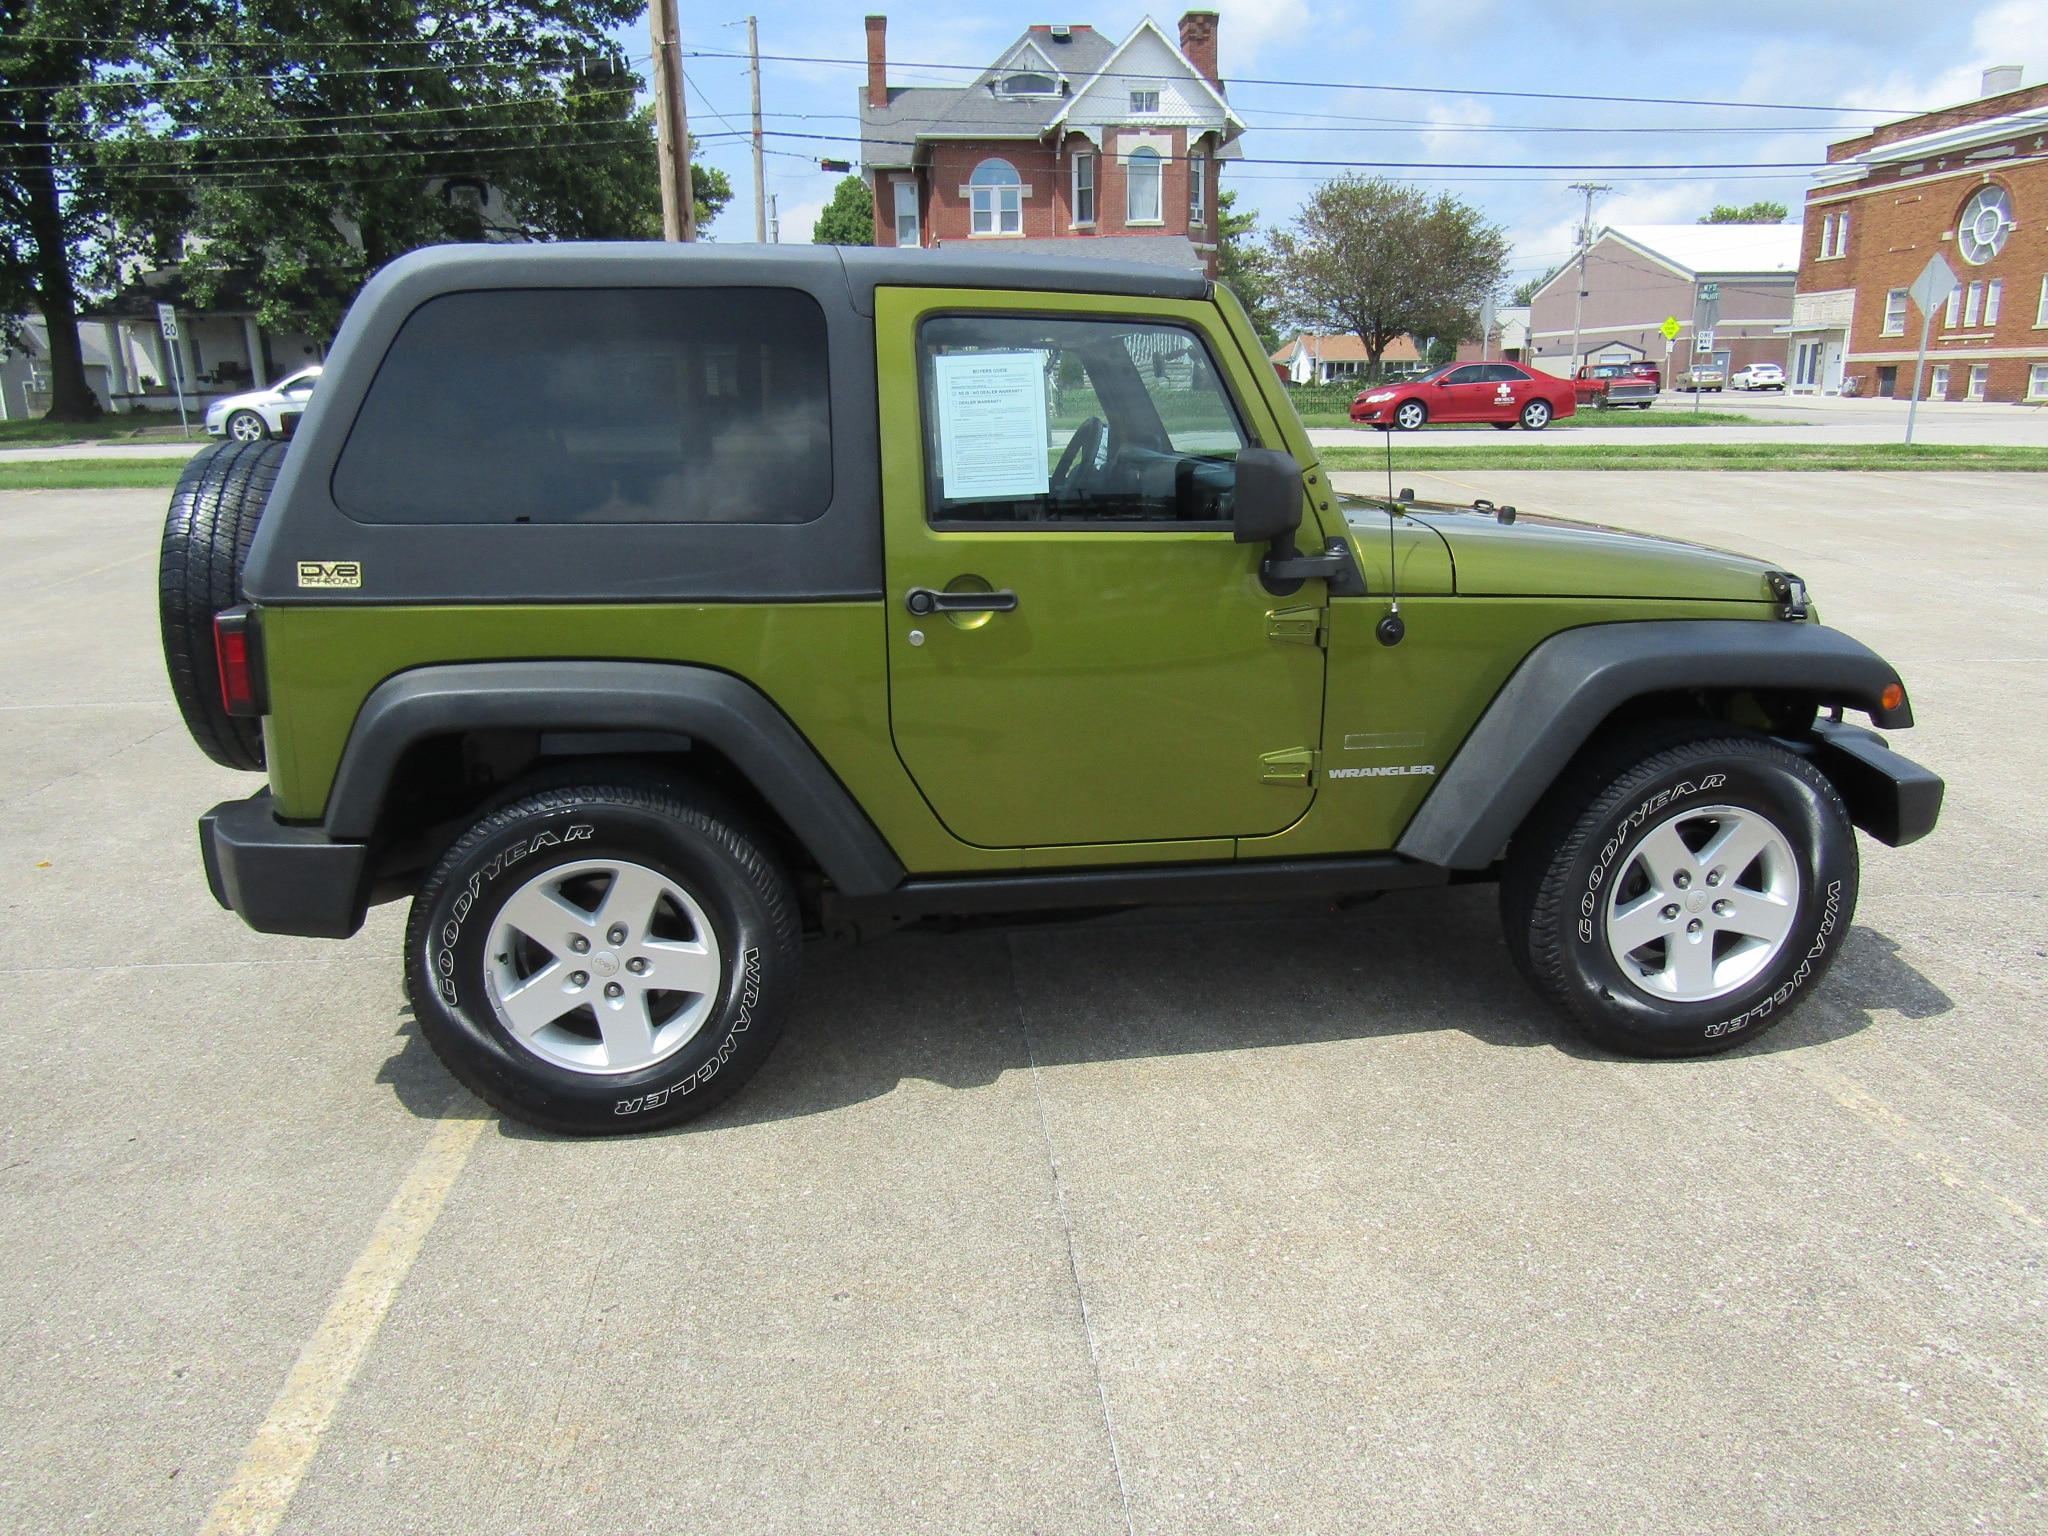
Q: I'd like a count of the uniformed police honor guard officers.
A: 0